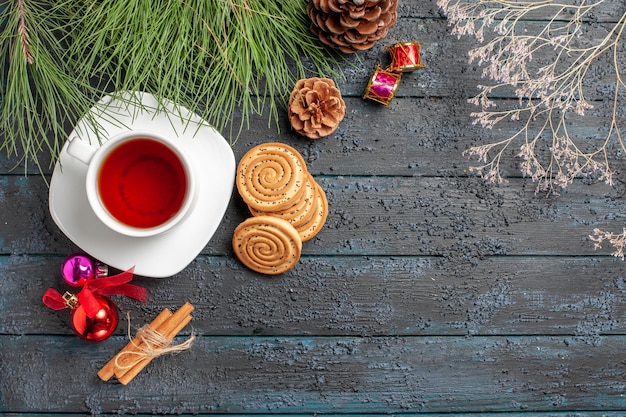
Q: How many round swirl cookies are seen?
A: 4